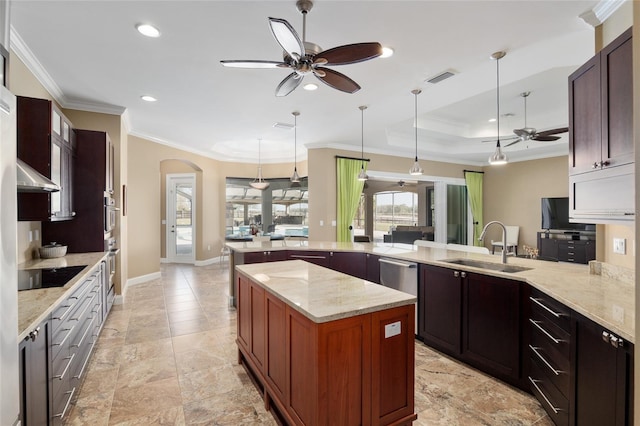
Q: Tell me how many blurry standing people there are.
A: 0